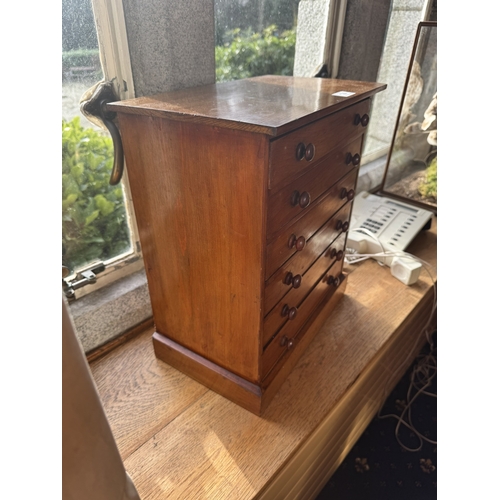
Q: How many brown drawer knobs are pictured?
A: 12